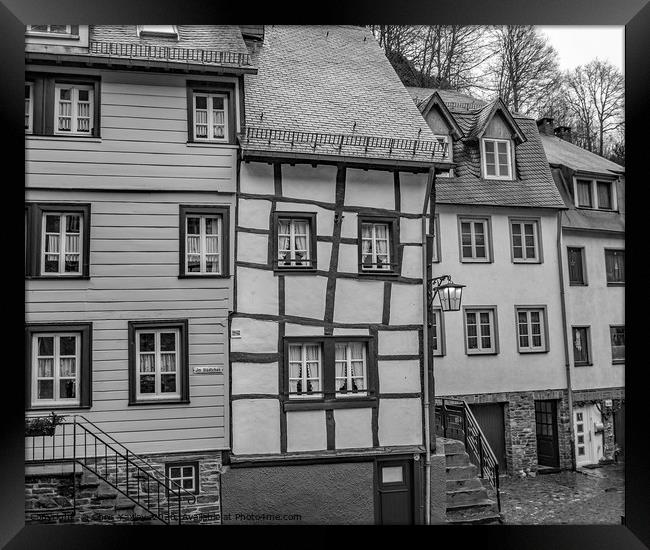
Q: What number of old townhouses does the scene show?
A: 4